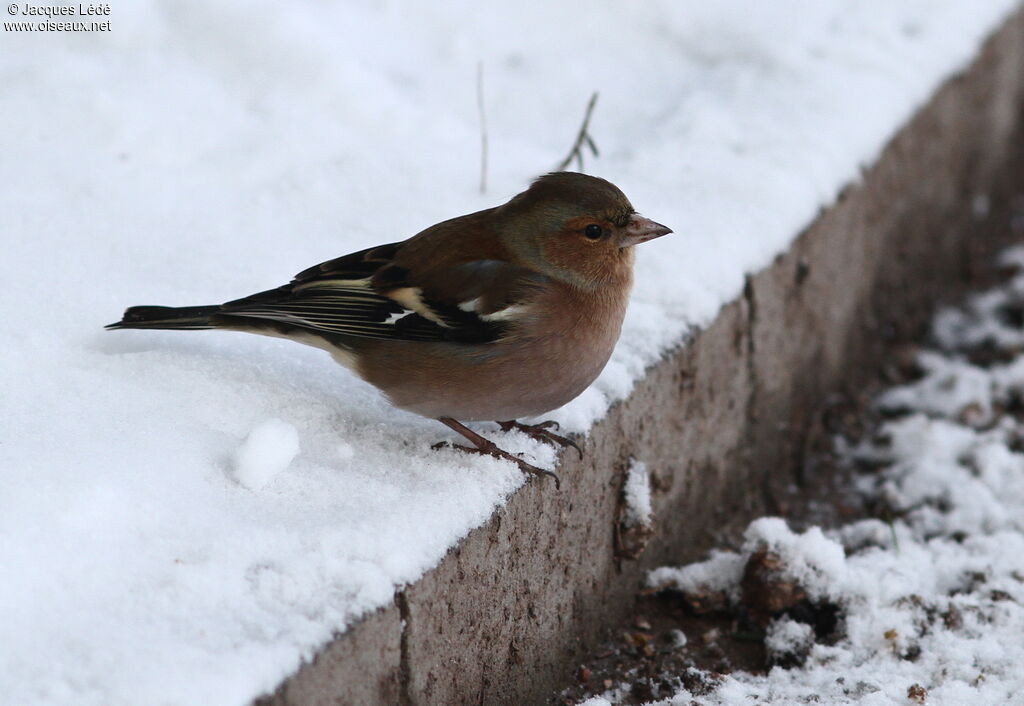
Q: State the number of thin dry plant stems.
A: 2